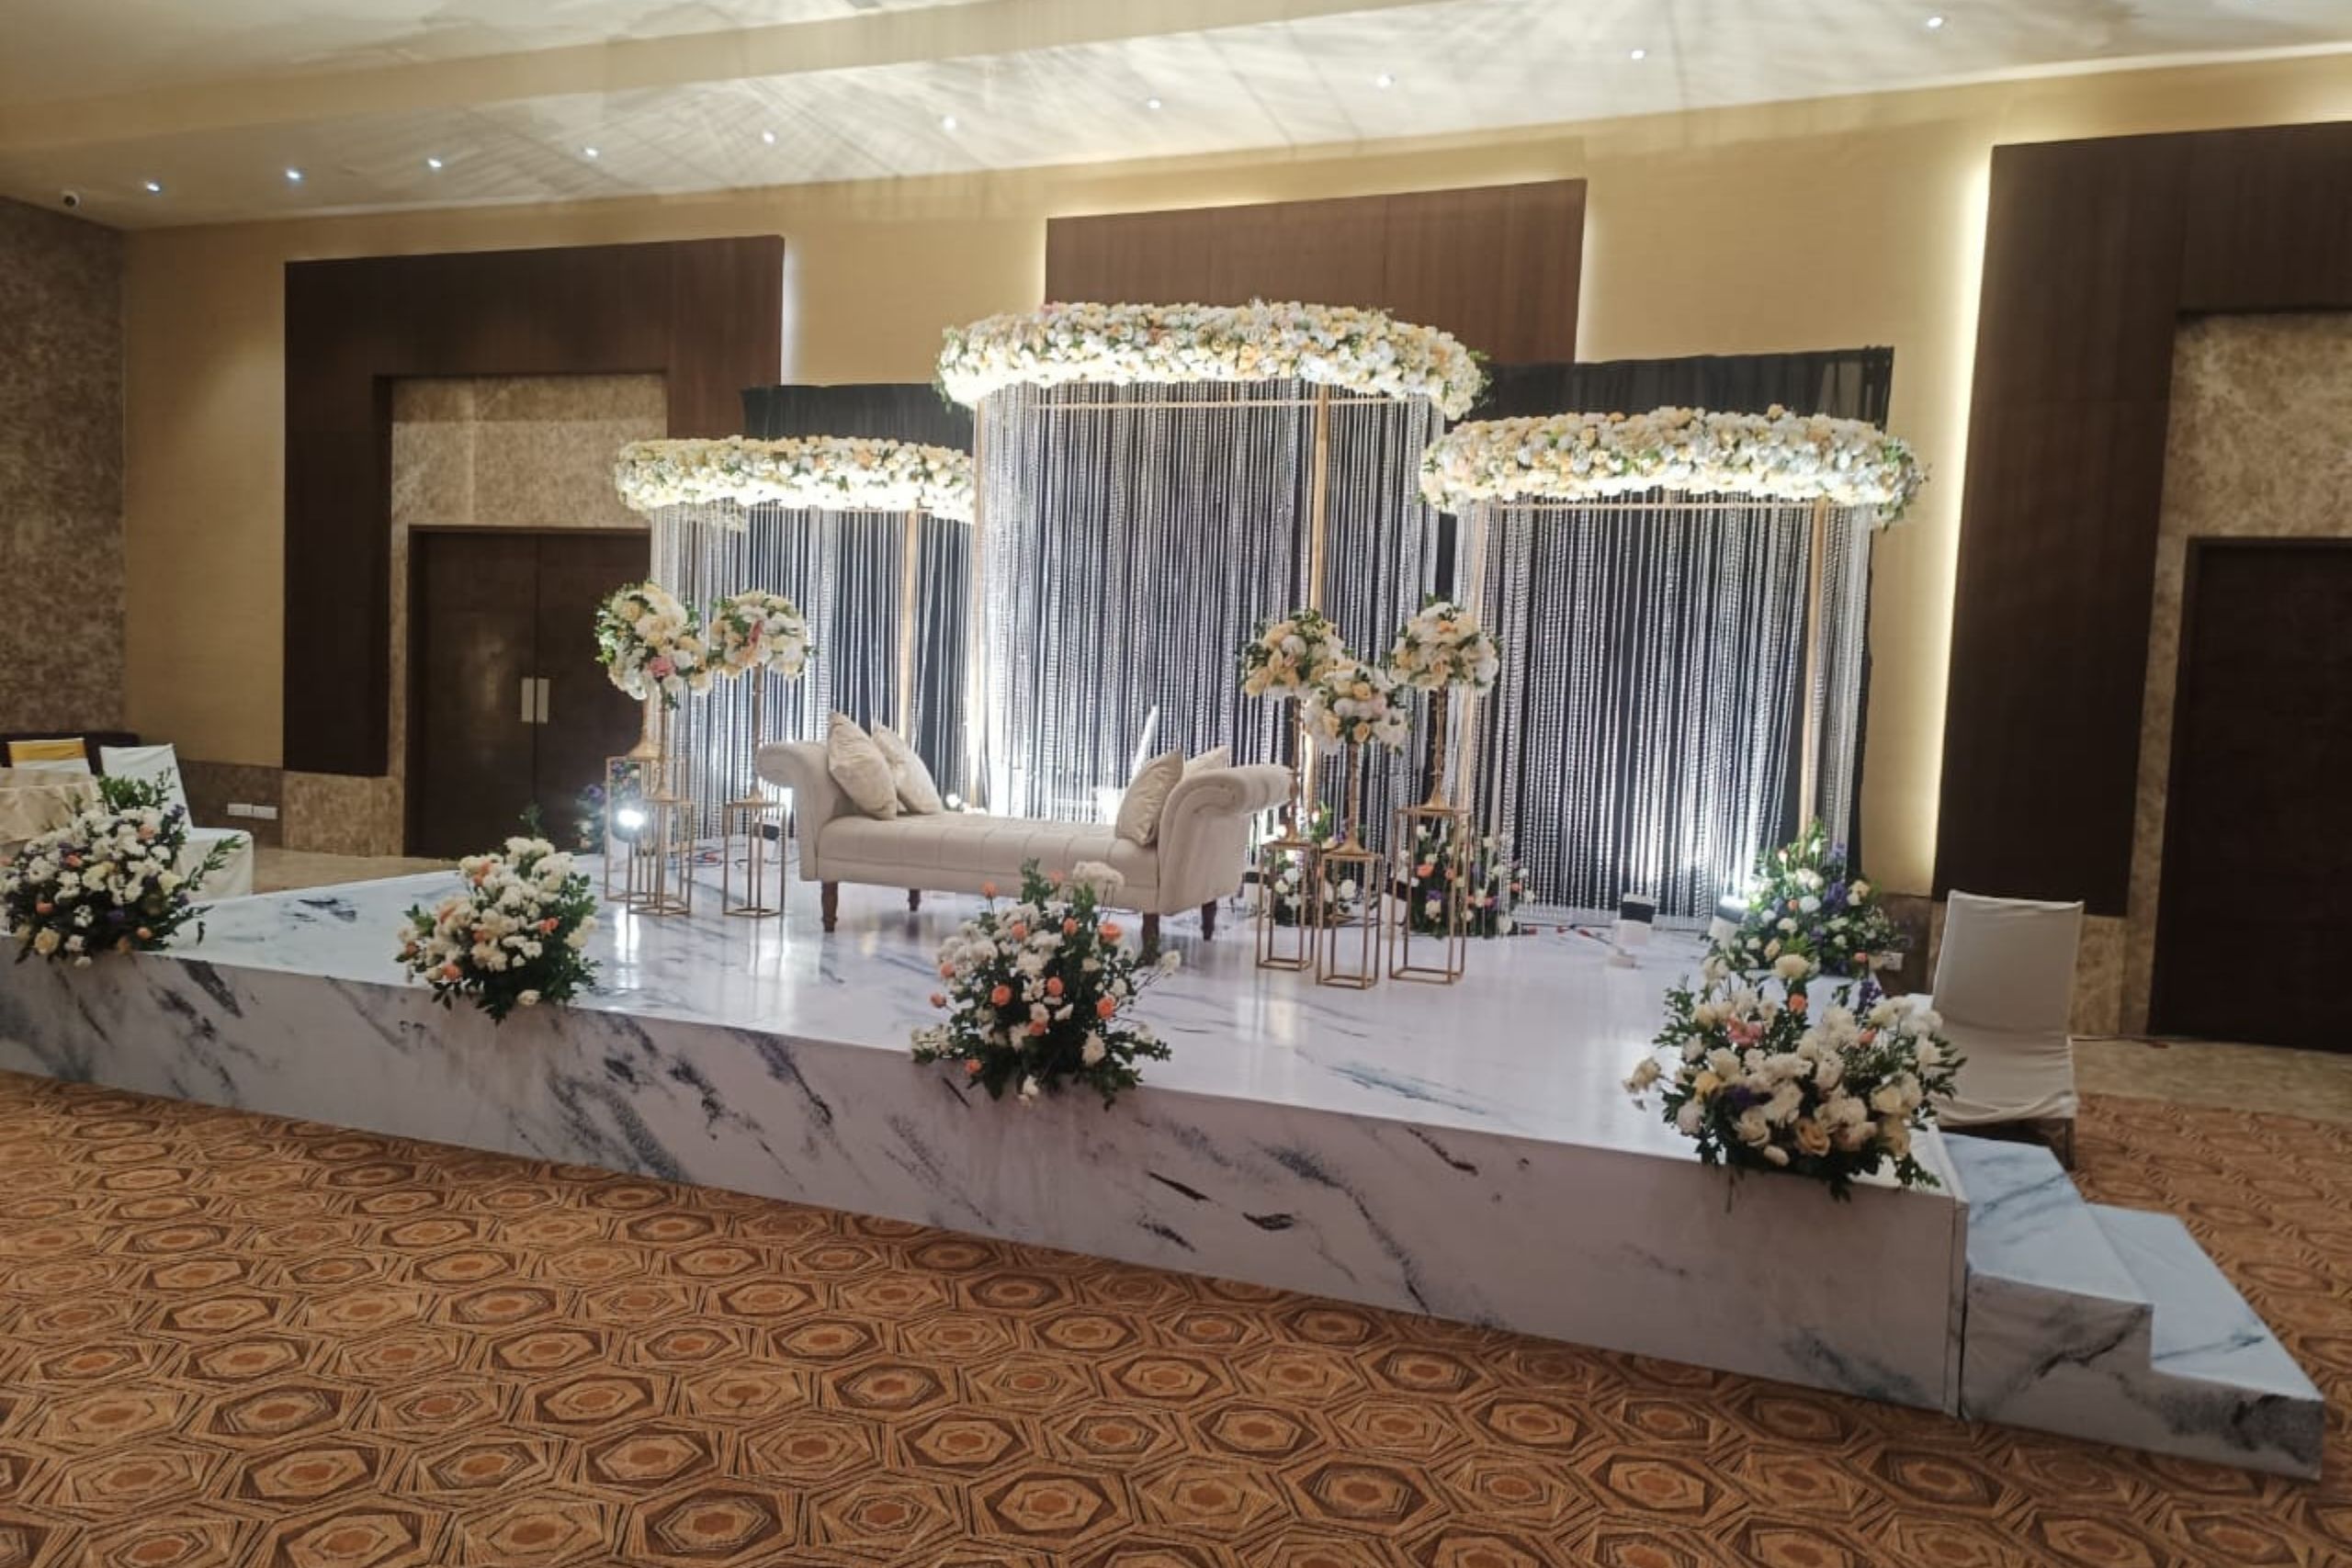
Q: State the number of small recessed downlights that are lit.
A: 10